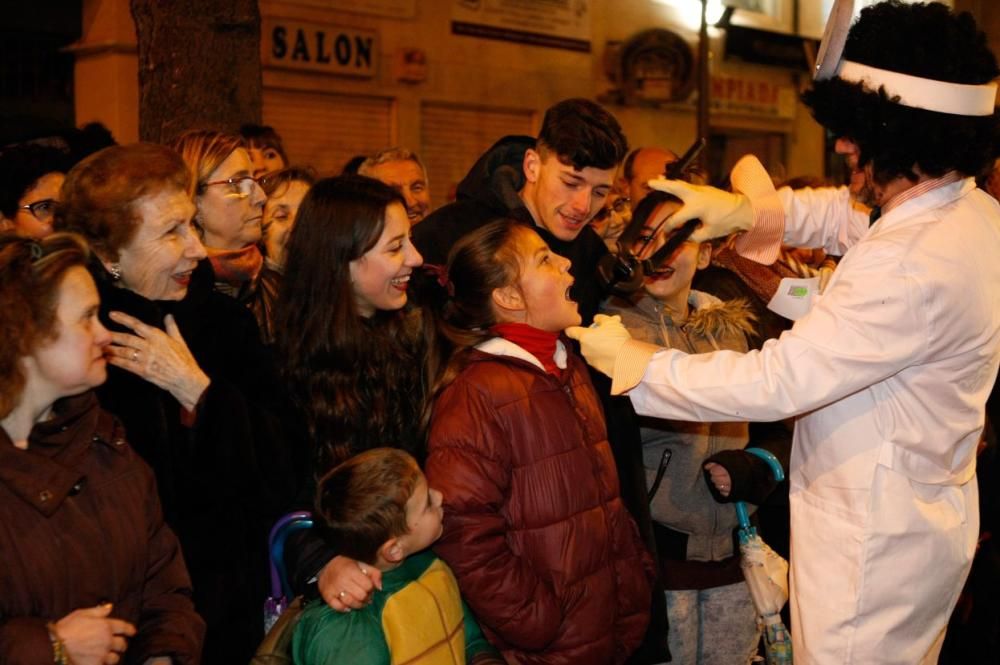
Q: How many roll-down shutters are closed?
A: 2